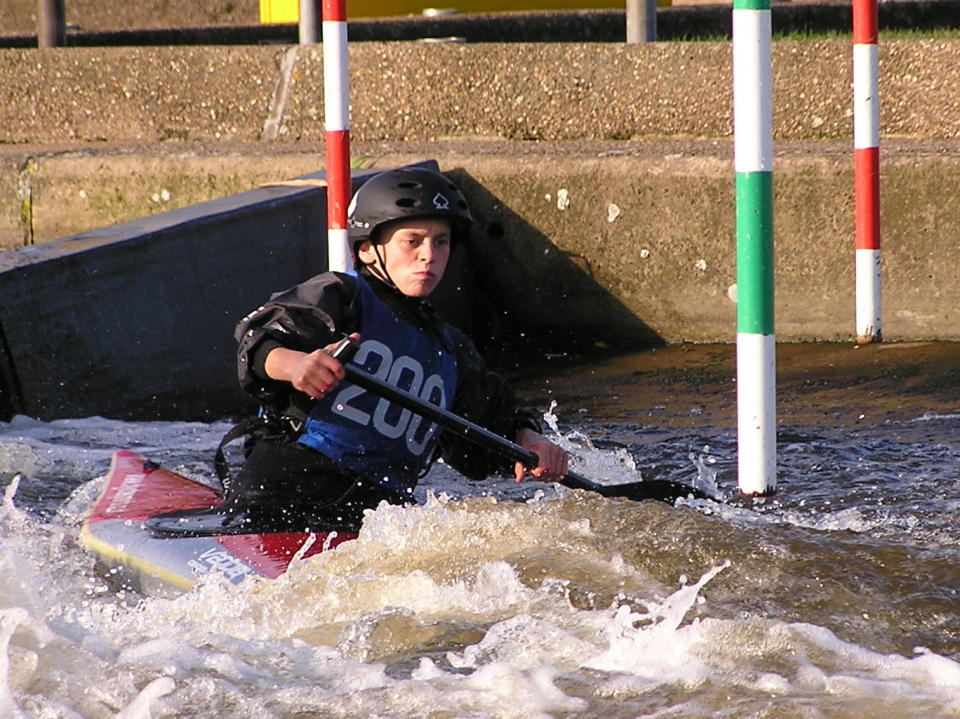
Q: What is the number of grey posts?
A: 3